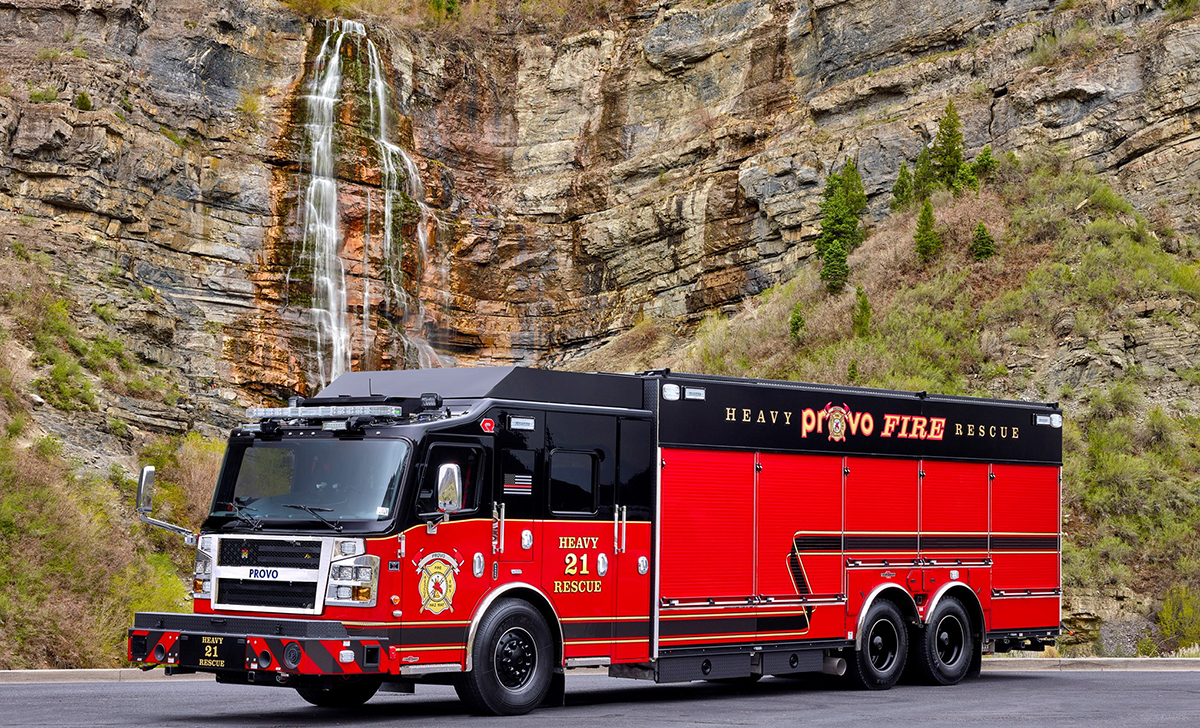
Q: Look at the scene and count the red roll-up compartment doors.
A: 5